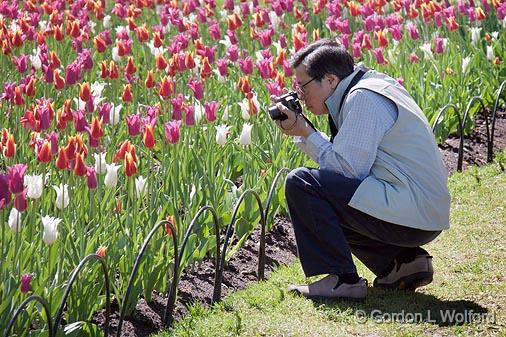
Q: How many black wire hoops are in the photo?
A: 9